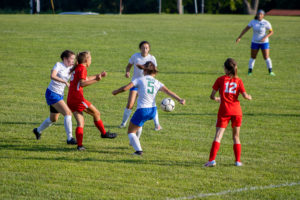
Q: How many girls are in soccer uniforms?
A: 6